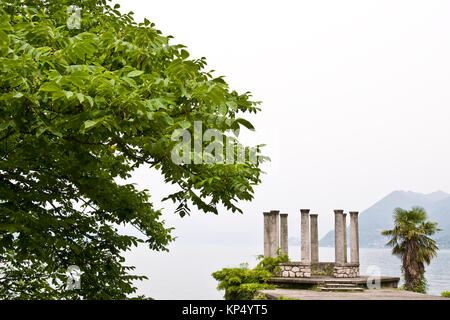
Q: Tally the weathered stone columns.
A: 8